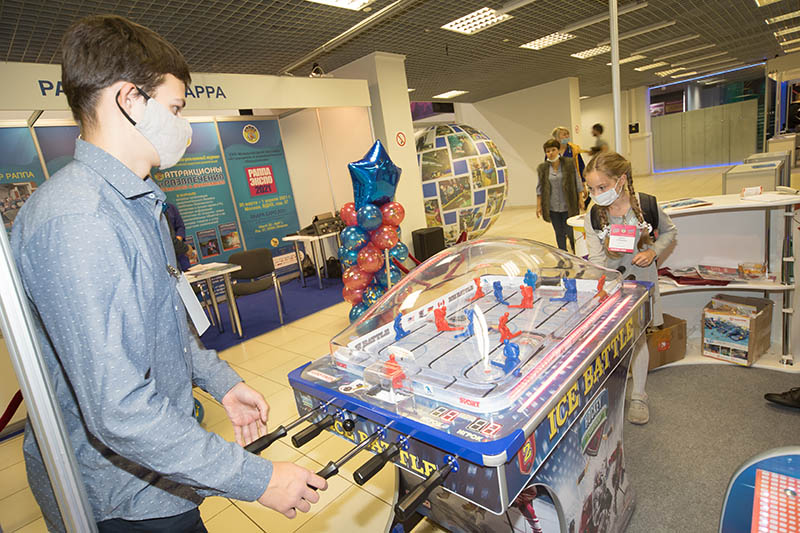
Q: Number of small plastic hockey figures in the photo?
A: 12